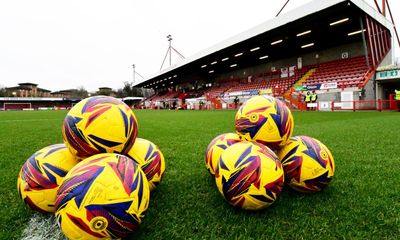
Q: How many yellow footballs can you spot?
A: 8